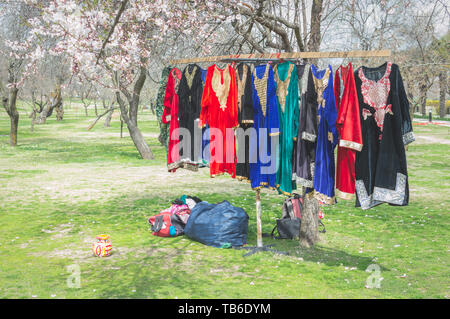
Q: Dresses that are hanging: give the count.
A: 12